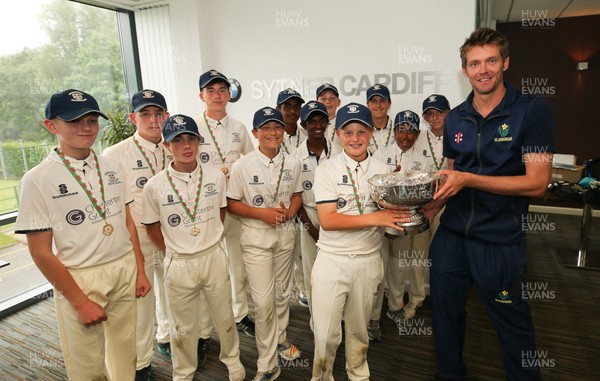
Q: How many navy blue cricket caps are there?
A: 12